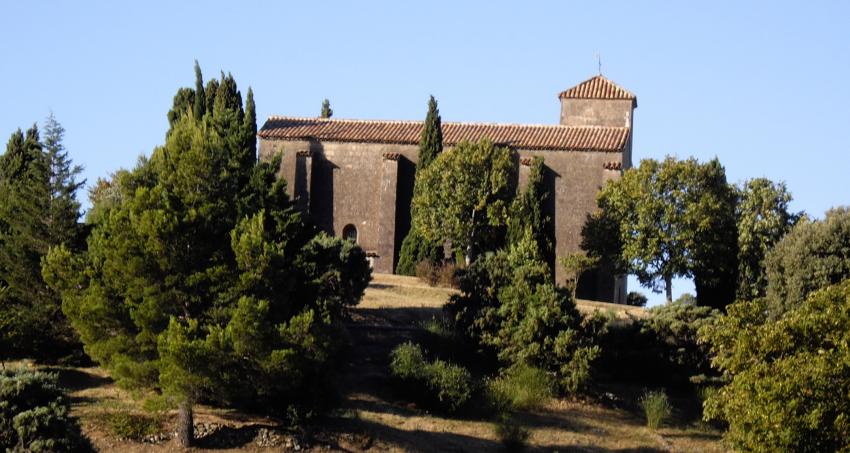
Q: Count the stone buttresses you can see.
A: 4